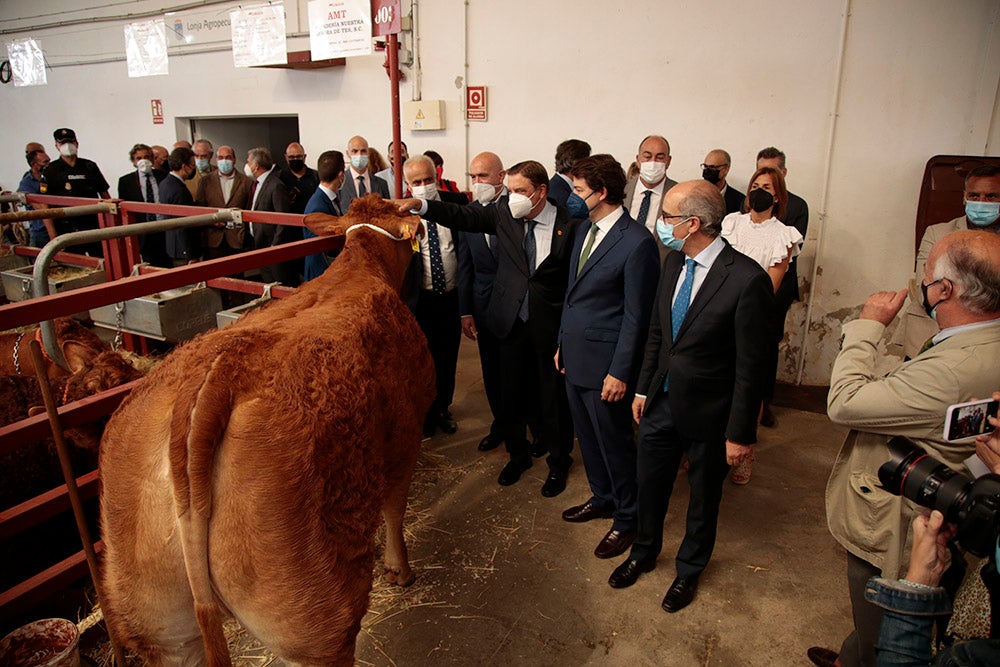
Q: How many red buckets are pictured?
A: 1